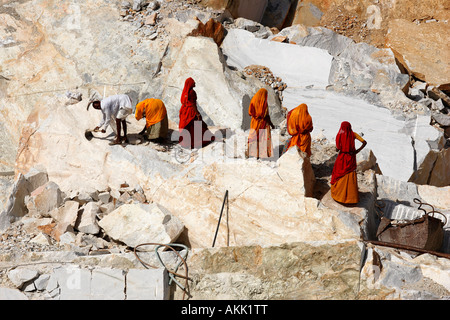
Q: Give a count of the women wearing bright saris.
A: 5